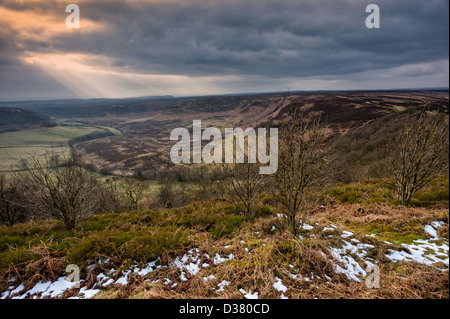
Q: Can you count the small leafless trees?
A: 4